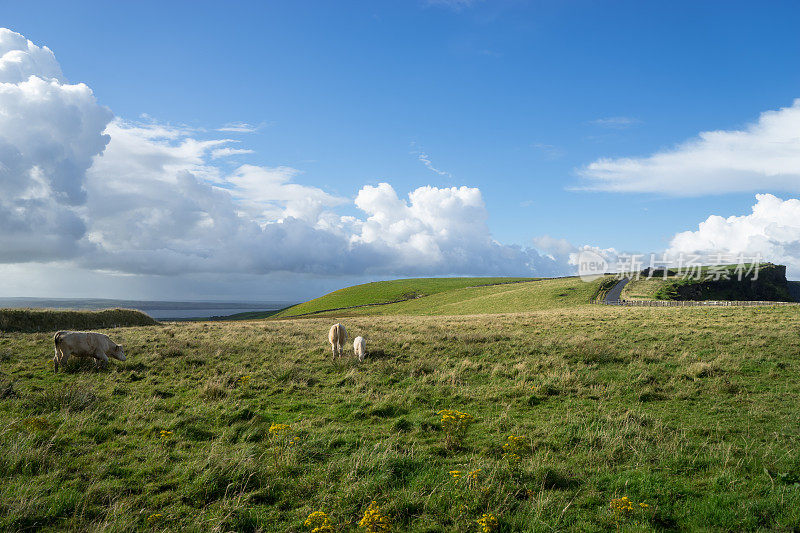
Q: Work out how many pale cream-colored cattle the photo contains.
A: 3